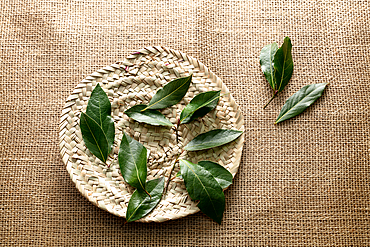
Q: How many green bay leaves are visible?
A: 13